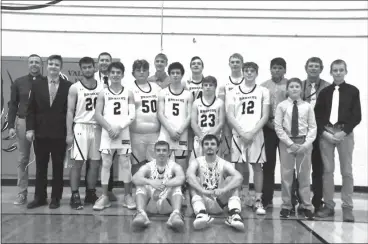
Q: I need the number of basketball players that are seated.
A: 2